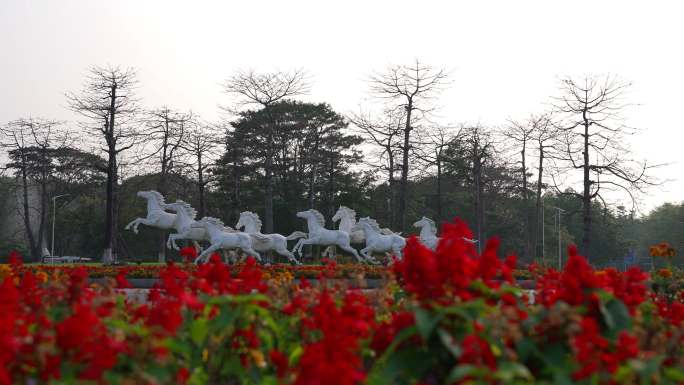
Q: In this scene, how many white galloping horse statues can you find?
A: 8